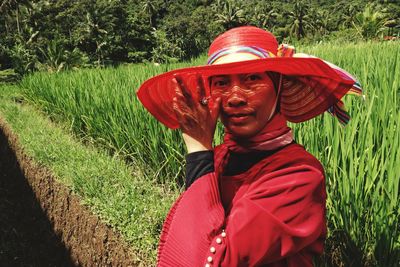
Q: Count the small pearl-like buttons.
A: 5